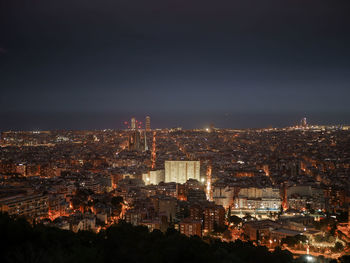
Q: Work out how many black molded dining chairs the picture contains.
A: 0